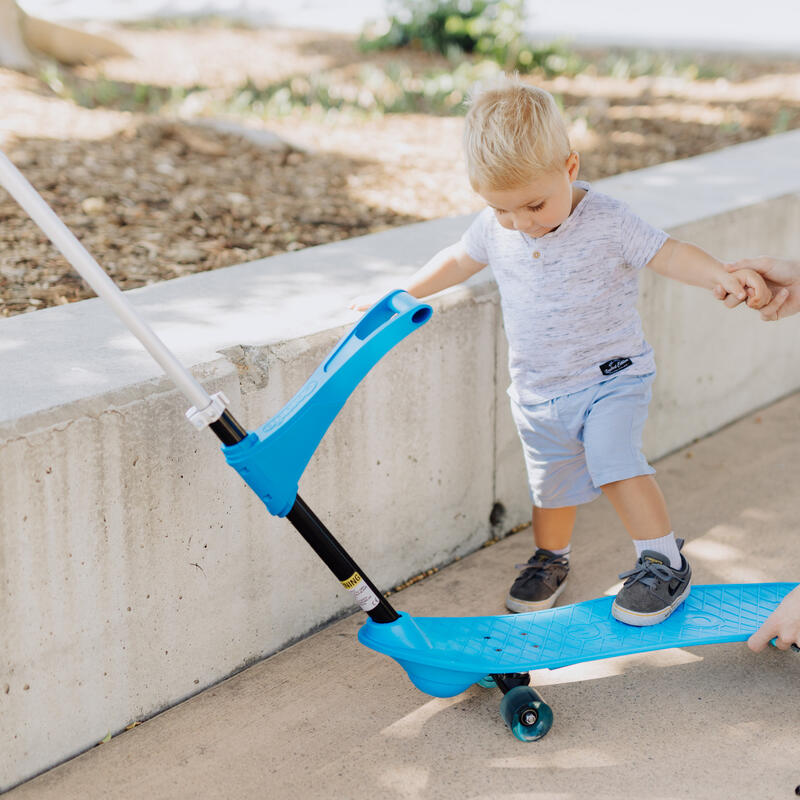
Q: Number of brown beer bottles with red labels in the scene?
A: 0